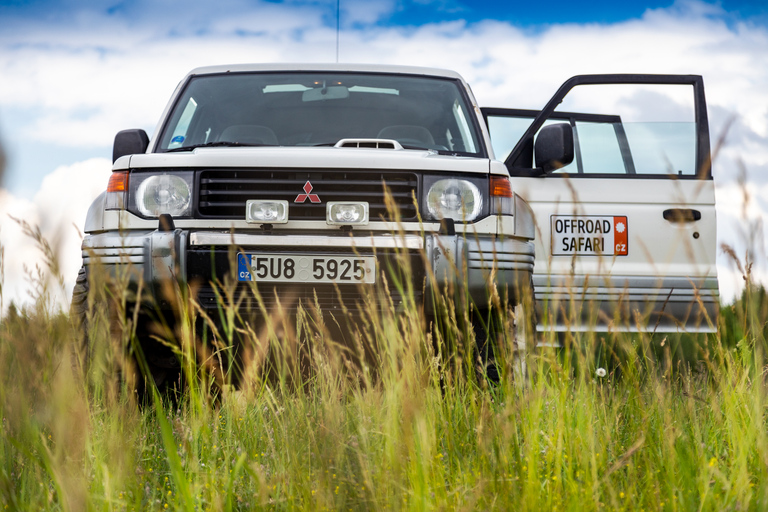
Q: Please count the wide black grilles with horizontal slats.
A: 1